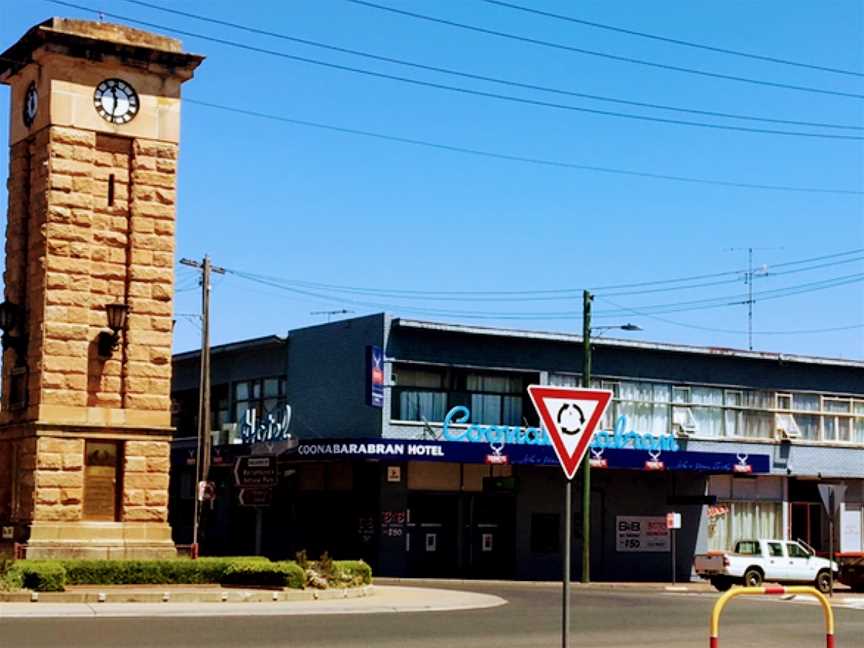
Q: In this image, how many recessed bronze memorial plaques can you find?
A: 1